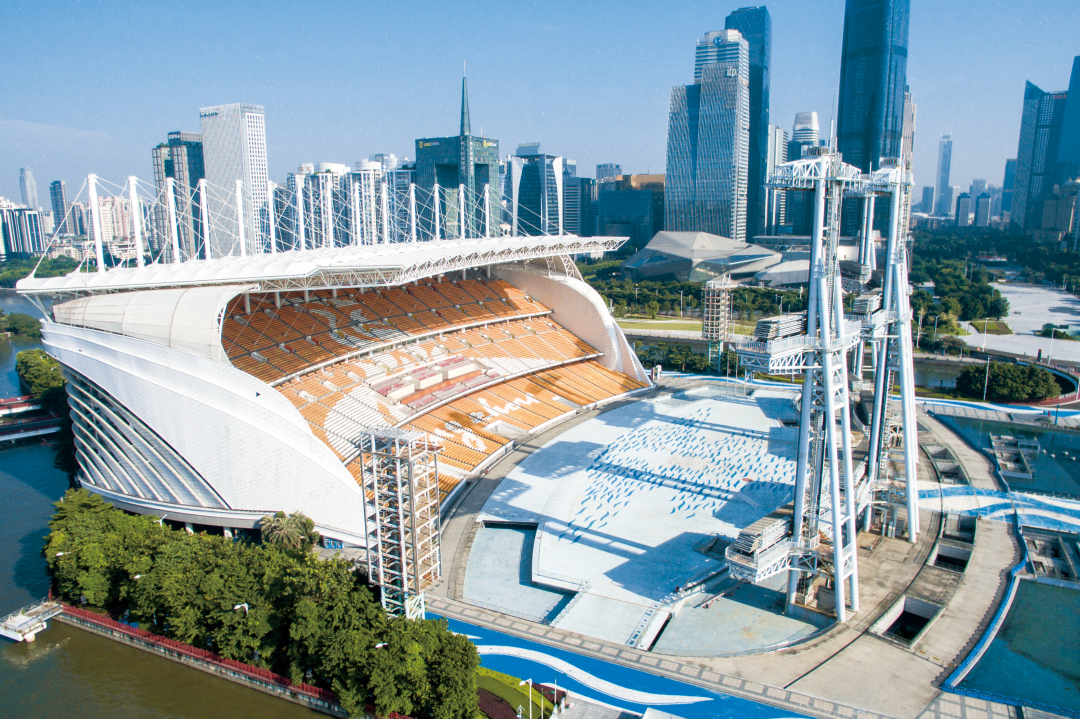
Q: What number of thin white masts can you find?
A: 14